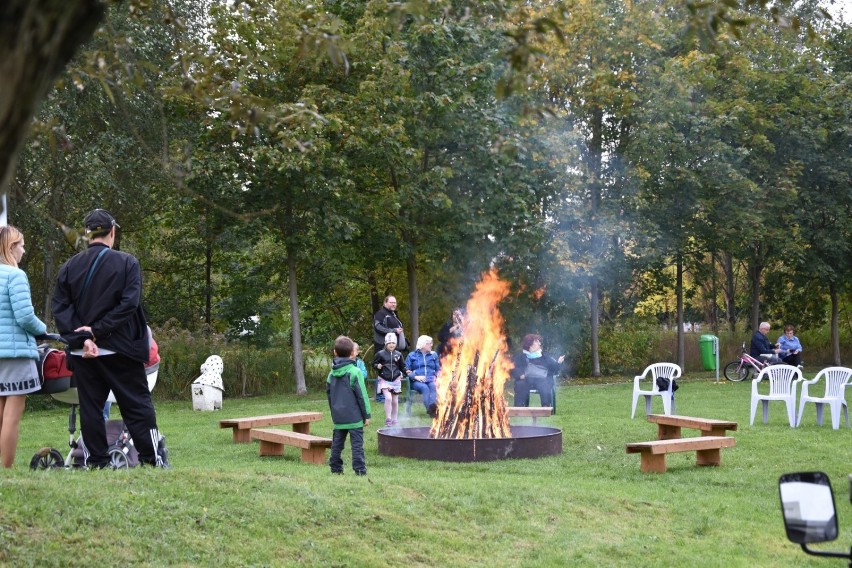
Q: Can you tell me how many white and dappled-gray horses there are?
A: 0